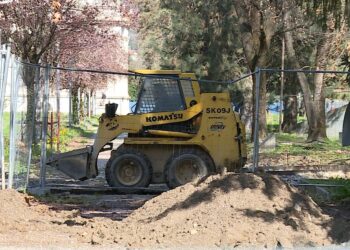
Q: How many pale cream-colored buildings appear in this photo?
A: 1